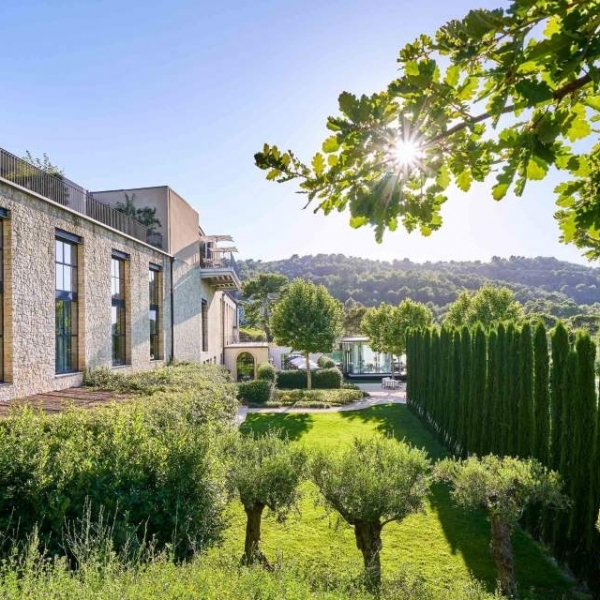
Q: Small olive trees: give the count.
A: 3